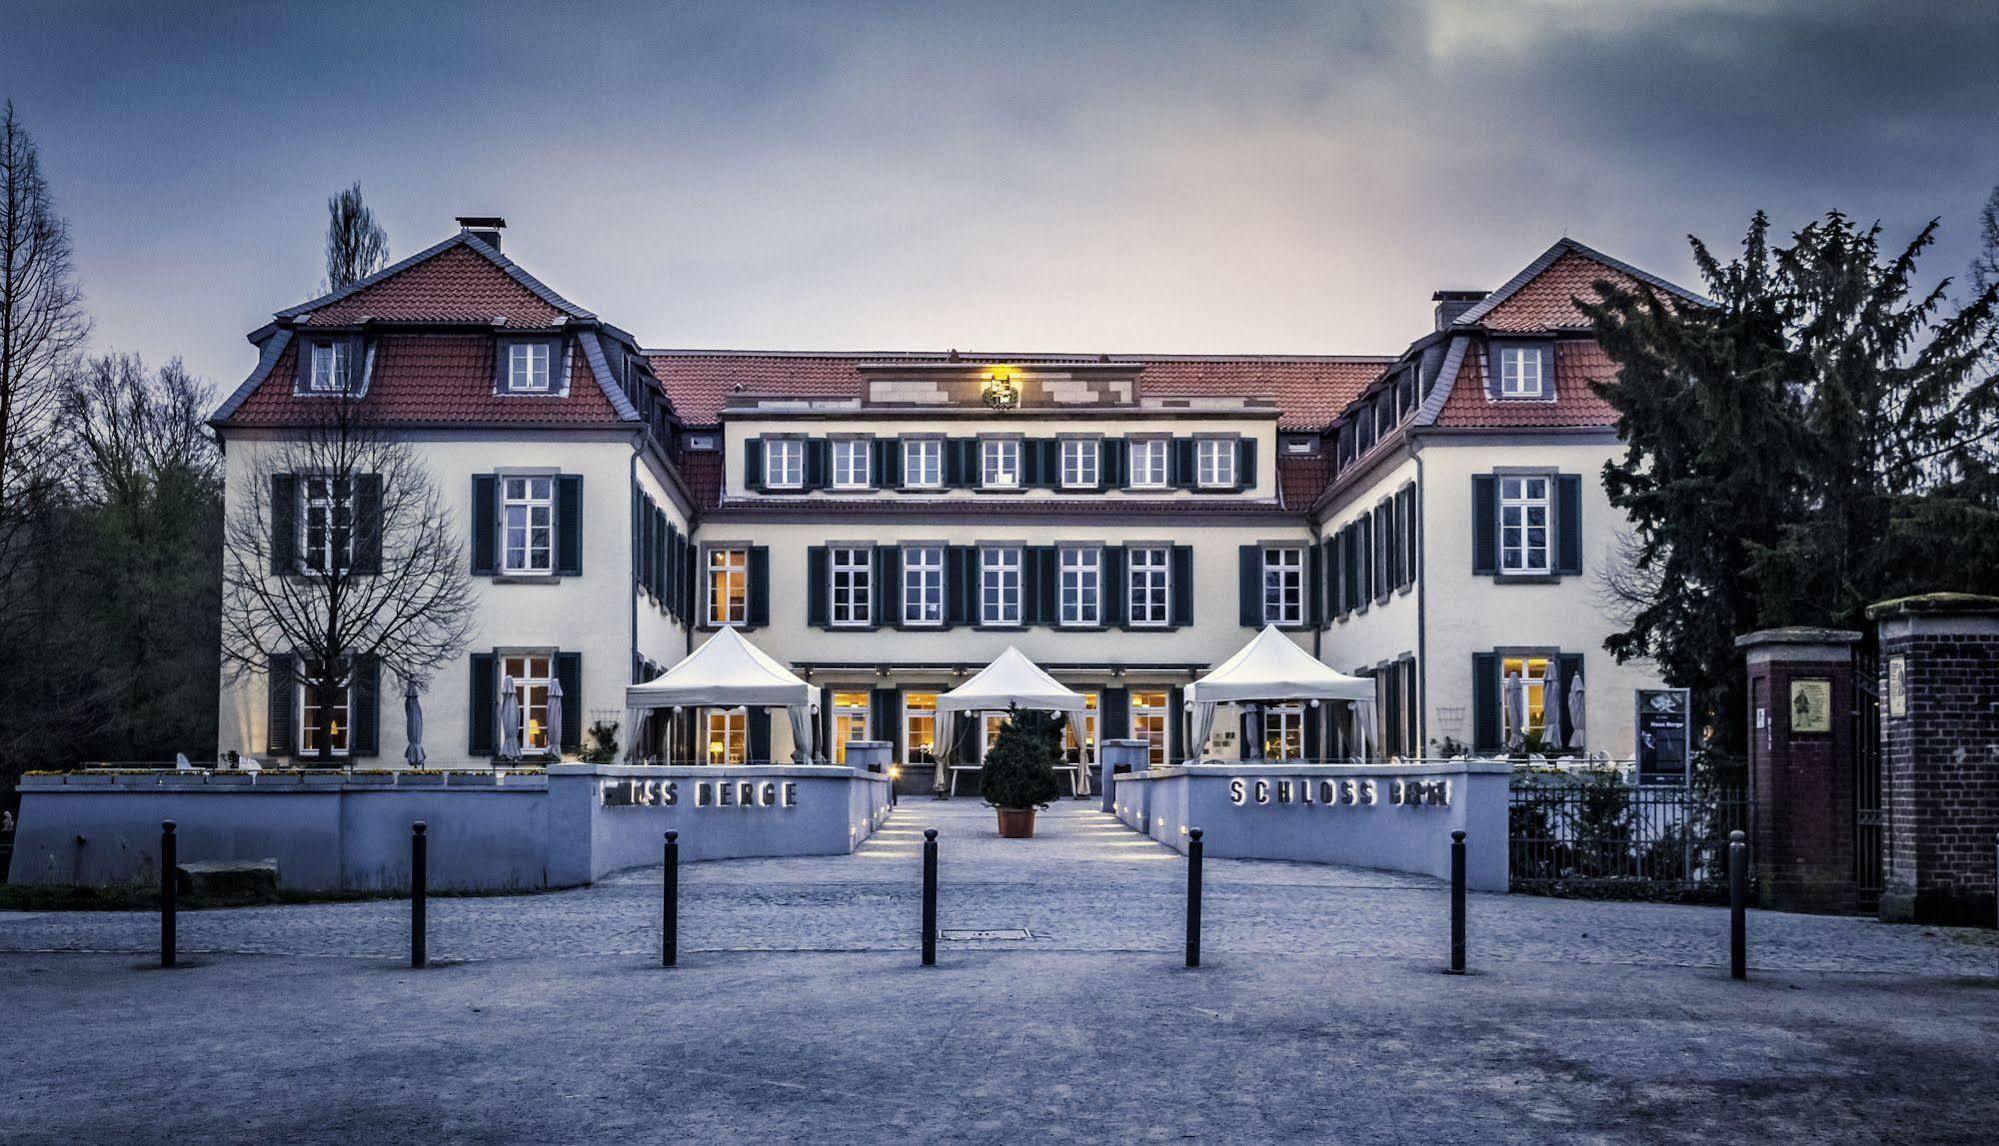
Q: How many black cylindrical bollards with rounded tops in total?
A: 7